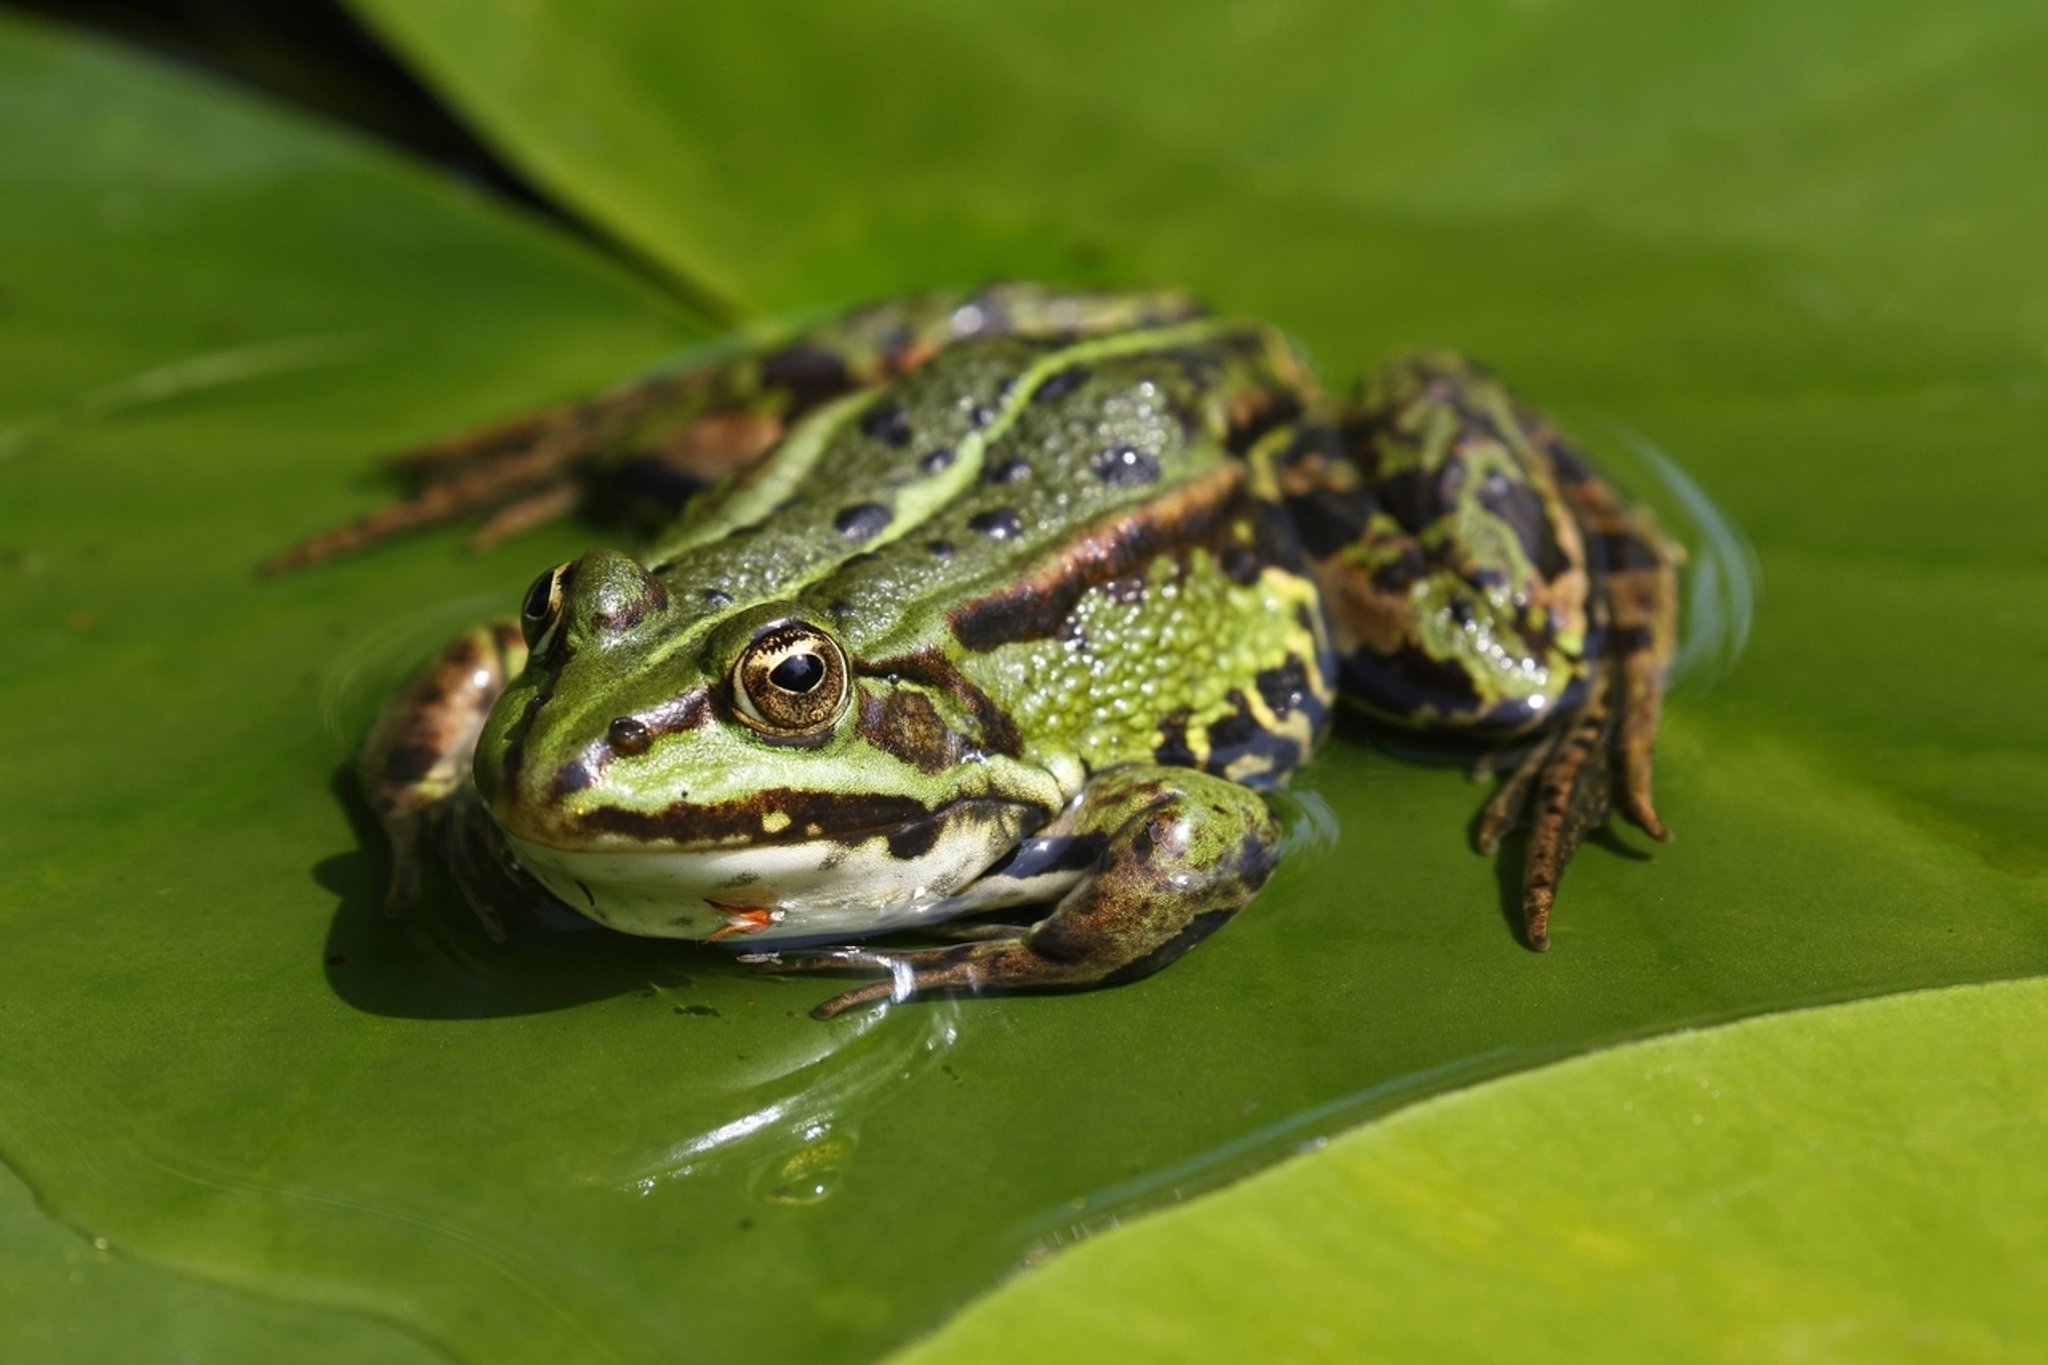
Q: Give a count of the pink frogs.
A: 0